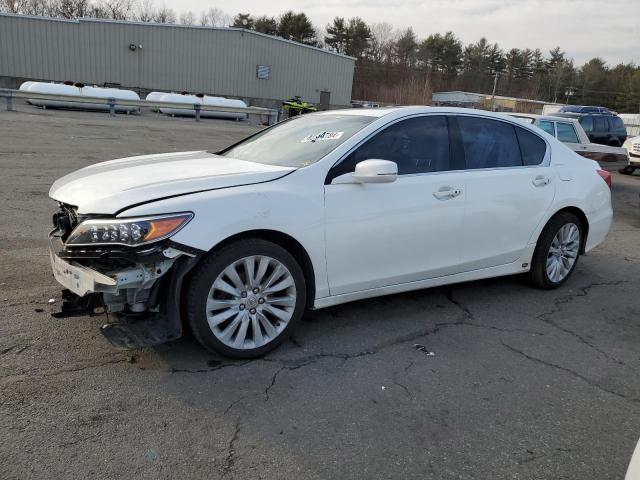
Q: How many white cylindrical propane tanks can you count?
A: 4